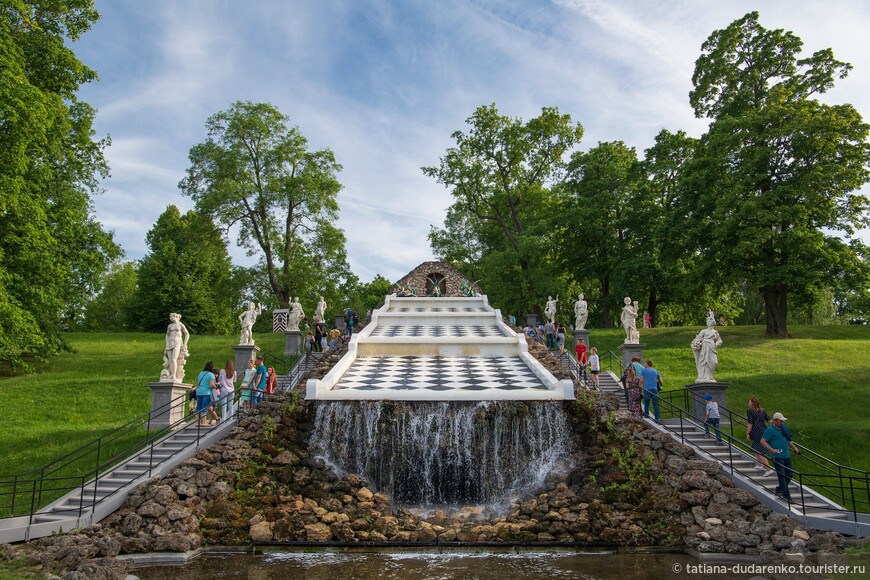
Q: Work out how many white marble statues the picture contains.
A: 8